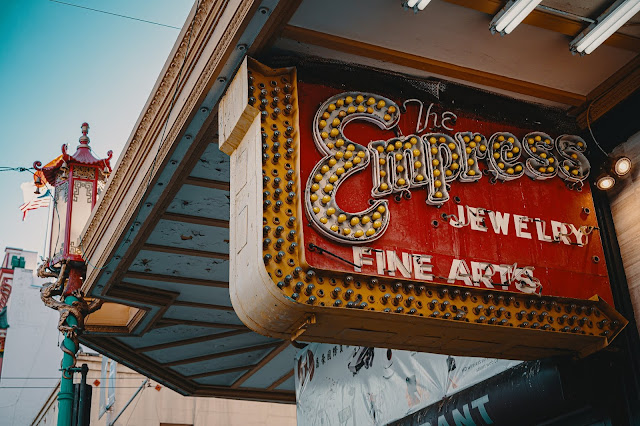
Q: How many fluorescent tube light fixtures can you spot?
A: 3